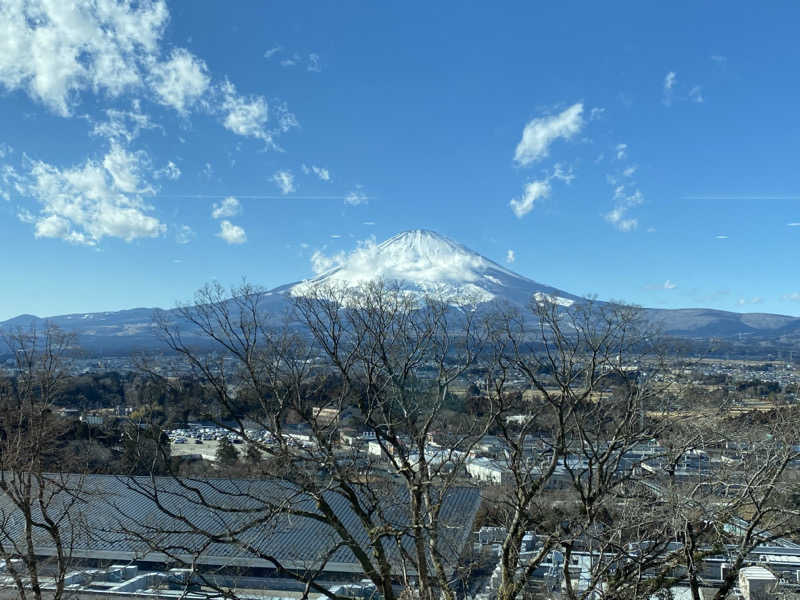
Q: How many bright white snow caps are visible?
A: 1